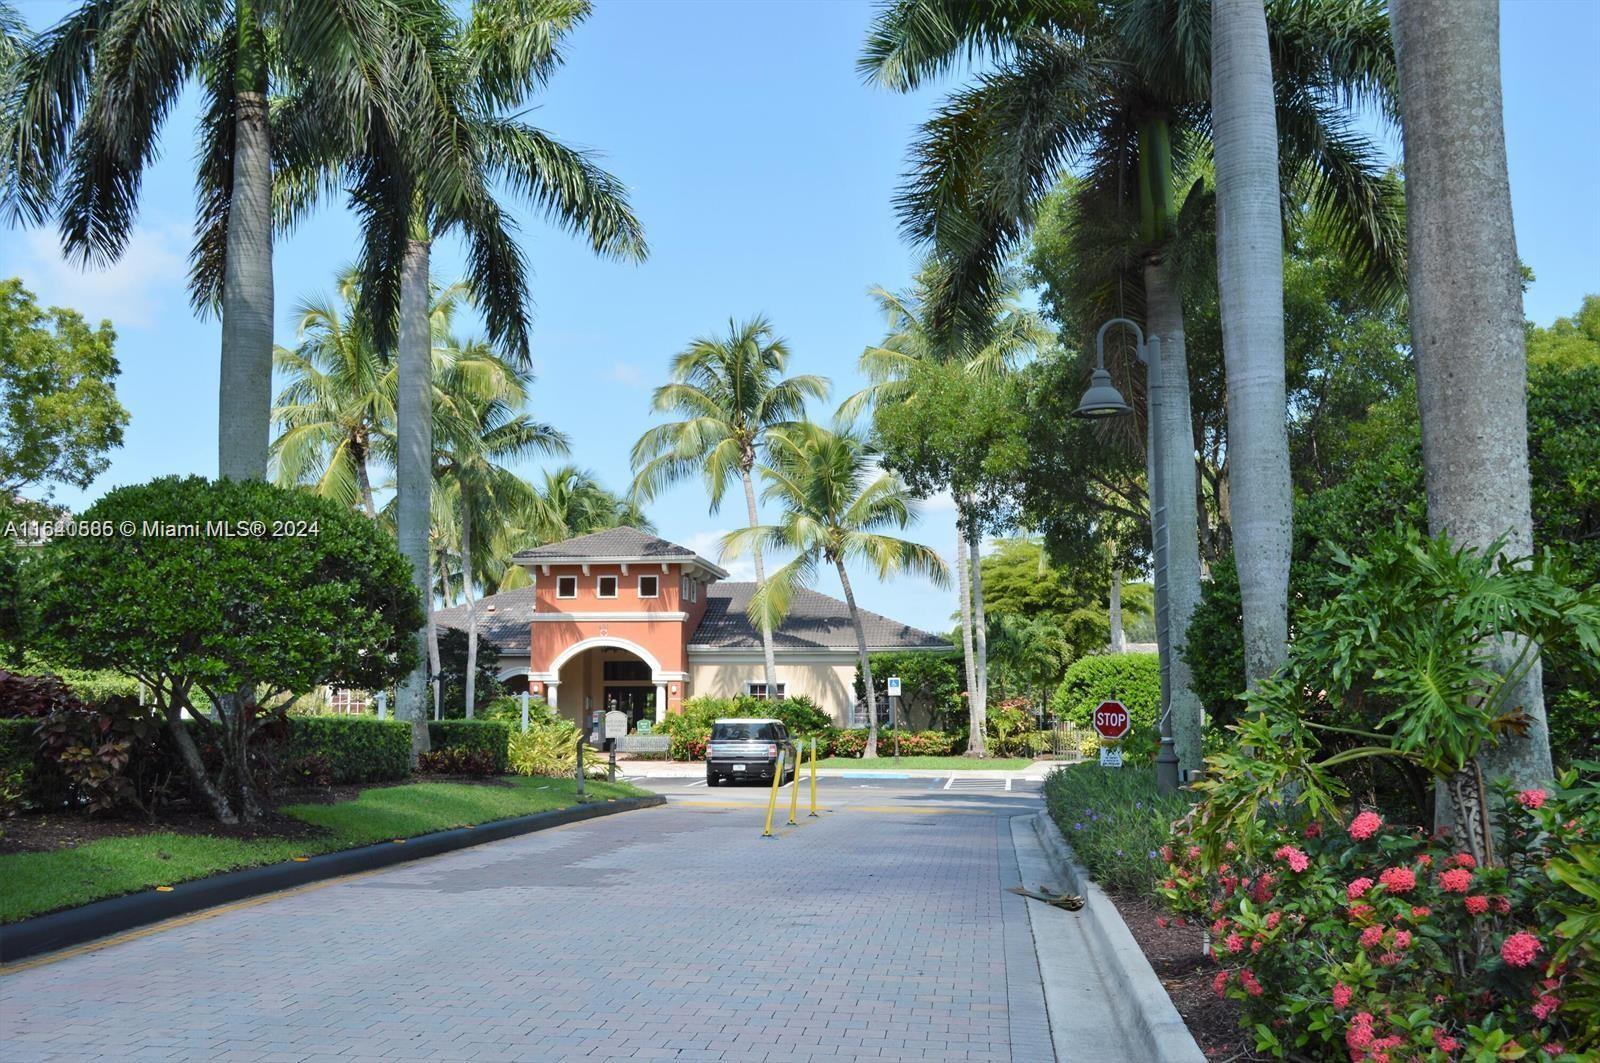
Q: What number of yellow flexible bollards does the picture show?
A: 3